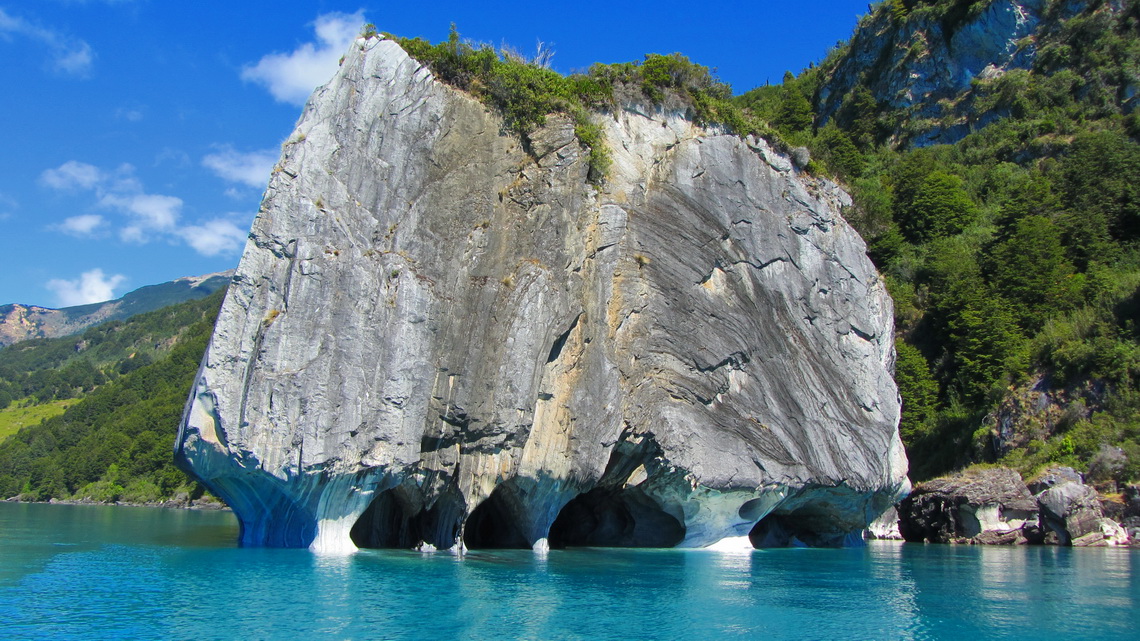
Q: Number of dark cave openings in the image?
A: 4